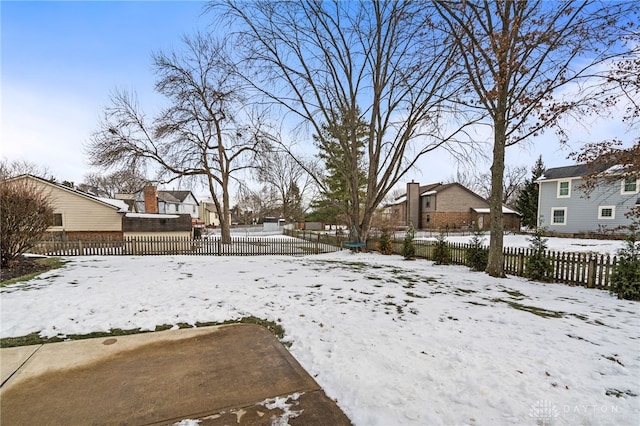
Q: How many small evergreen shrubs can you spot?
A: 6